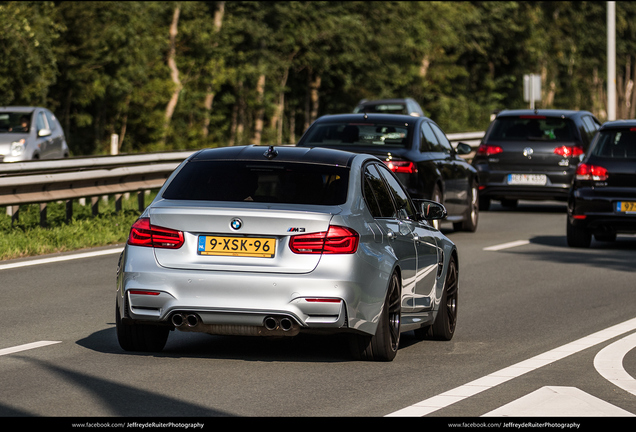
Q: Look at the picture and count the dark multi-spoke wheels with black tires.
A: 2